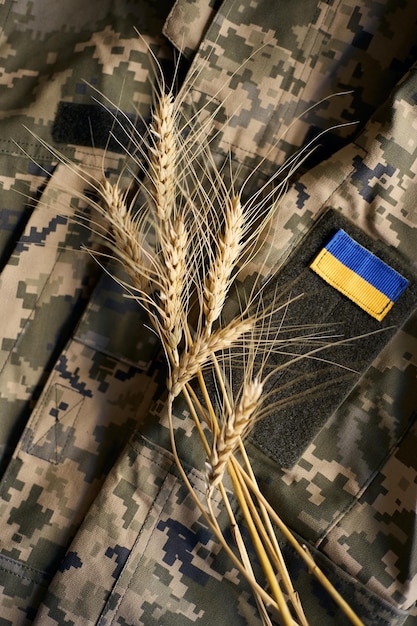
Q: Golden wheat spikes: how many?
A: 6